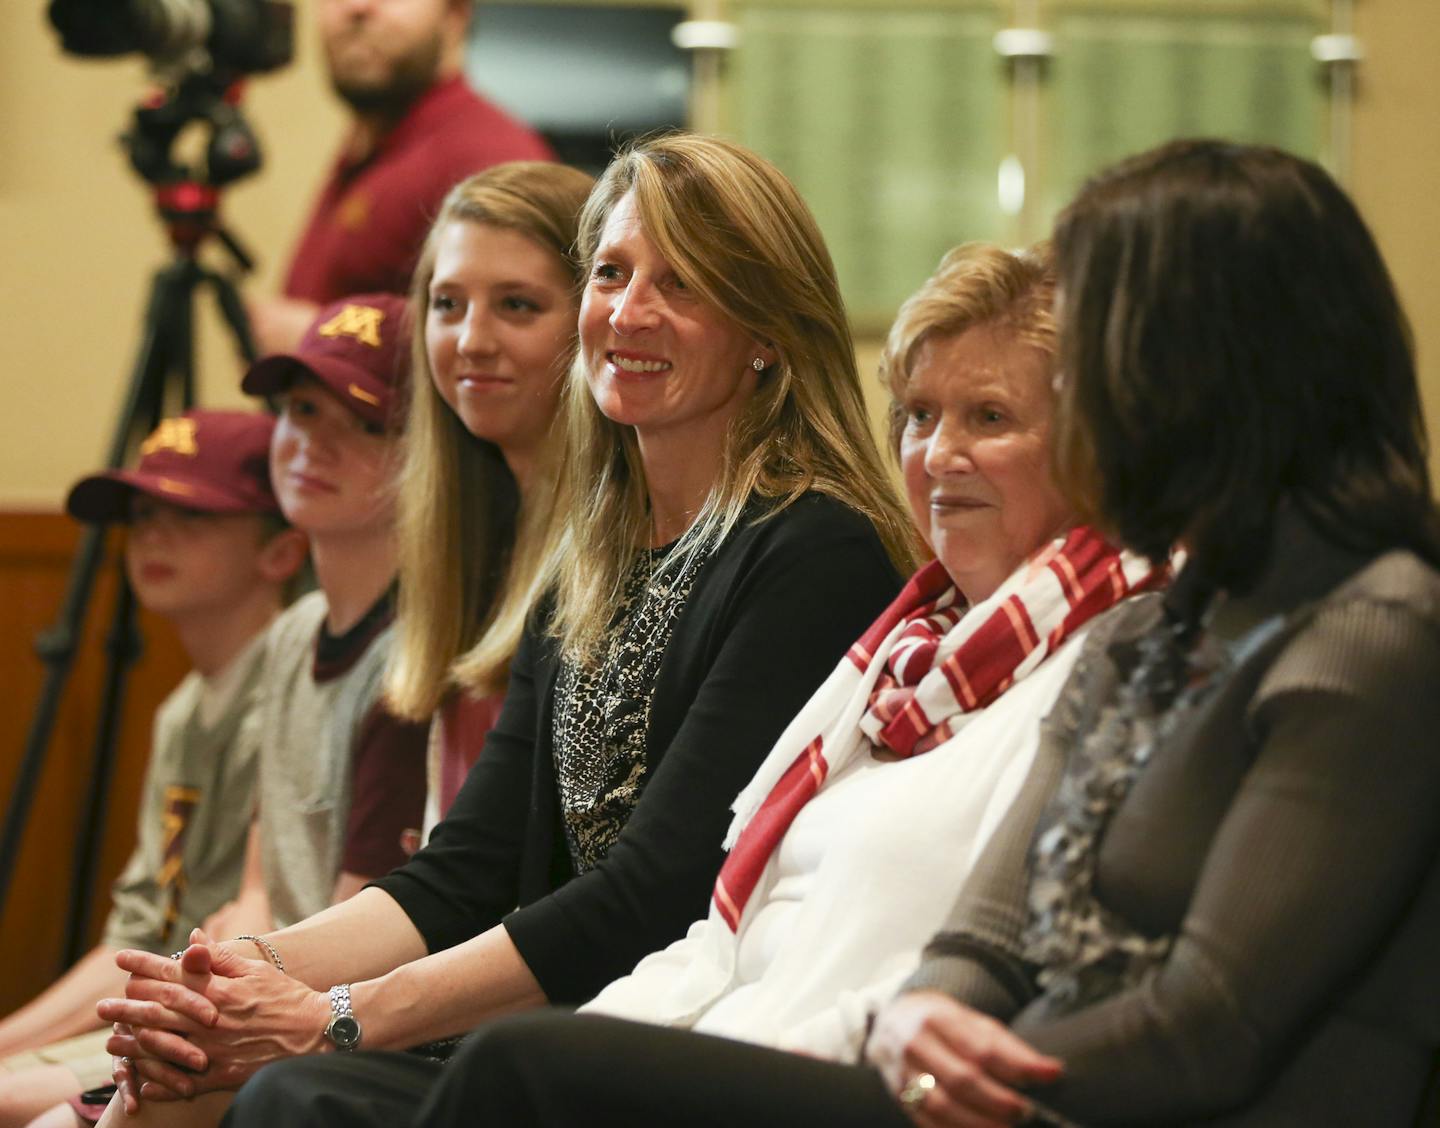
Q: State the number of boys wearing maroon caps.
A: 2